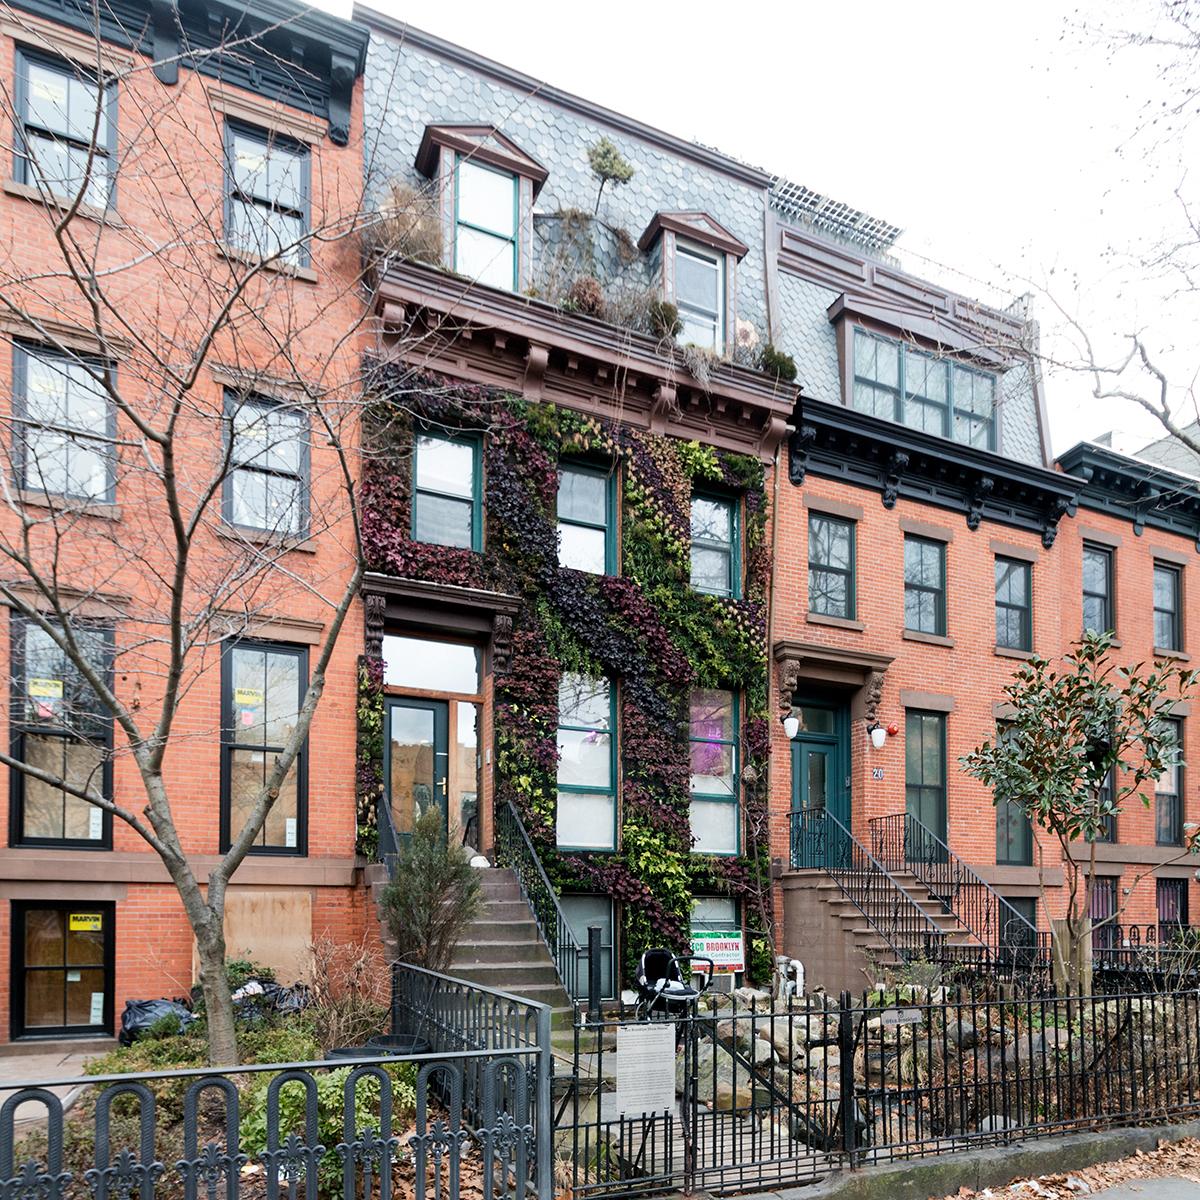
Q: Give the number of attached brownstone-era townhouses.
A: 4